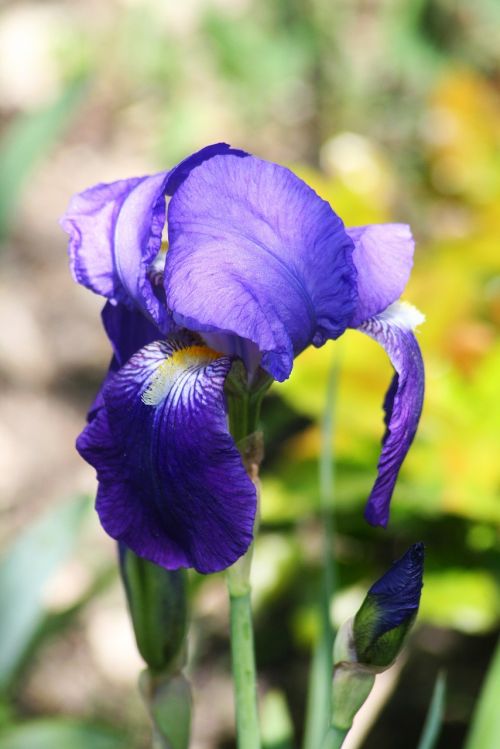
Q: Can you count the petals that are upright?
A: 3